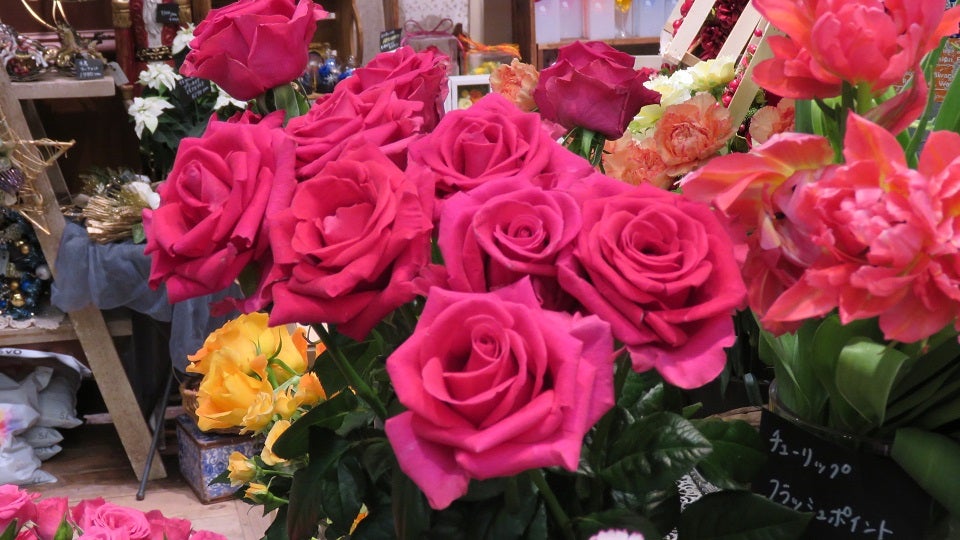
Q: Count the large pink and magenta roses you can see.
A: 10